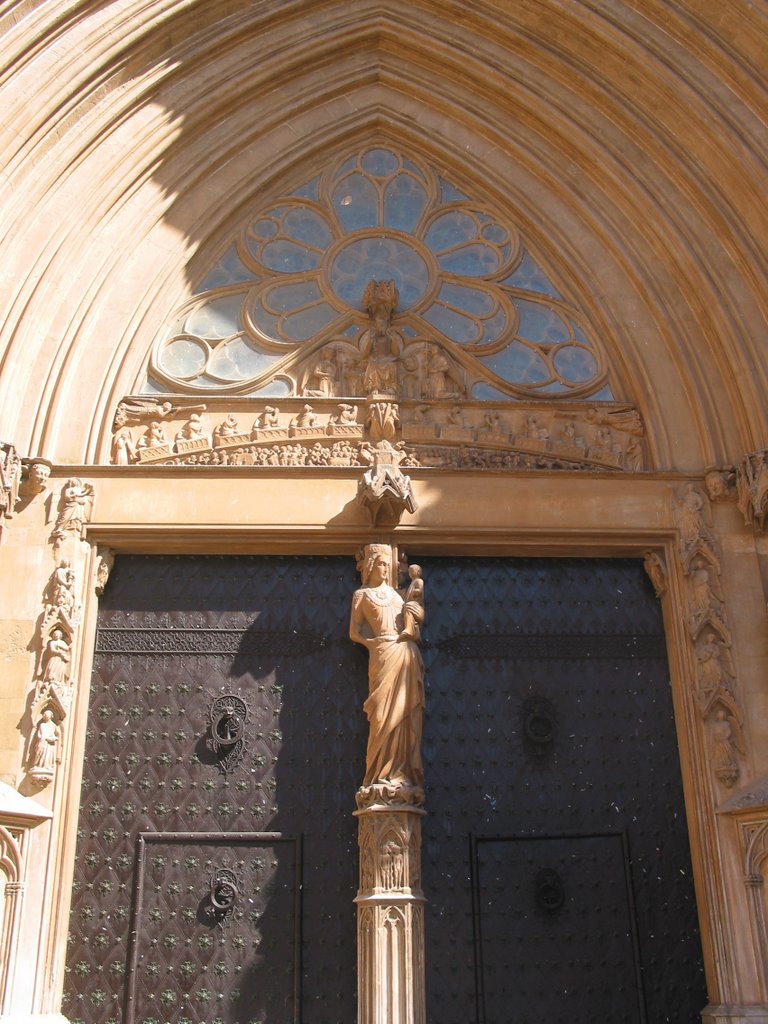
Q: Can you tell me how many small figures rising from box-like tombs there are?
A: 12